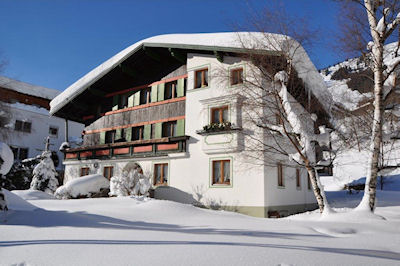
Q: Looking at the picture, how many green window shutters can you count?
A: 12